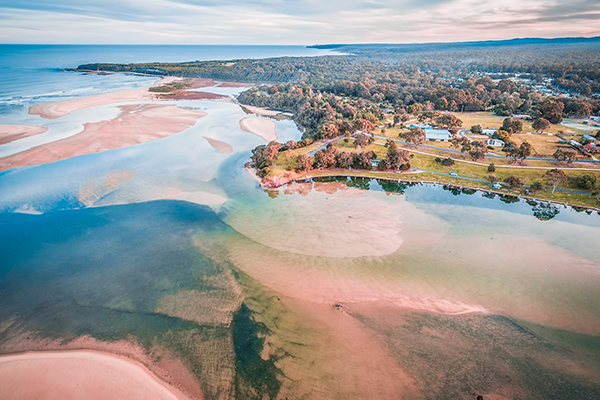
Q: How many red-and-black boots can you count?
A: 0